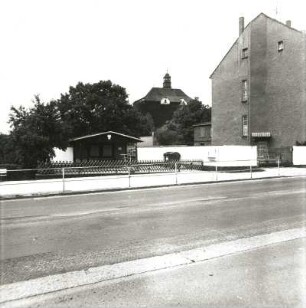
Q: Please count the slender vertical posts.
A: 6